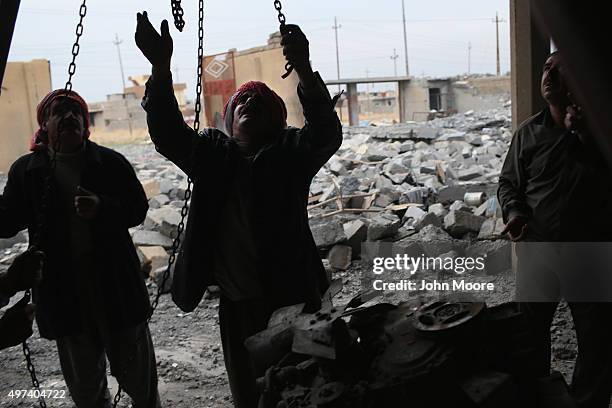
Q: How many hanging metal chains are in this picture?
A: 4